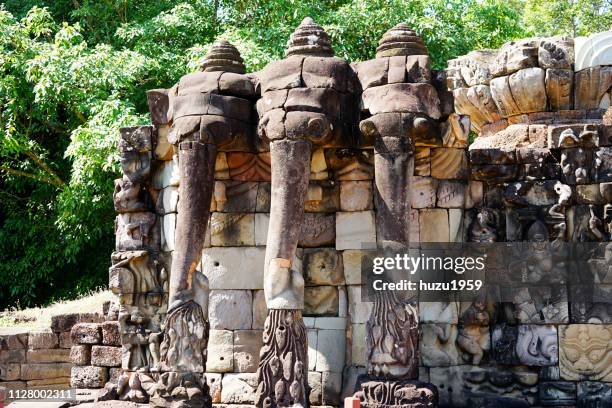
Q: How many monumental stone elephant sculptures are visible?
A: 3